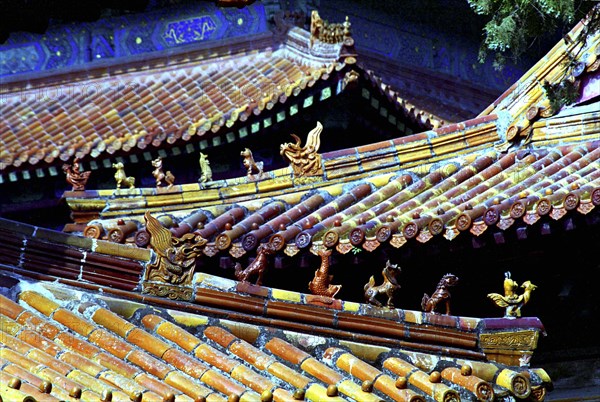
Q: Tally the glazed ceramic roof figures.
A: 12